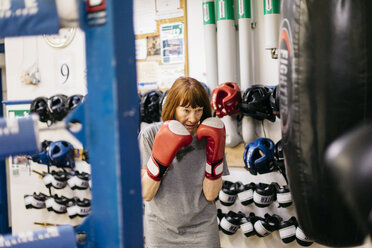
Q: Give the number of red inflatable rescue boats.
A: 0